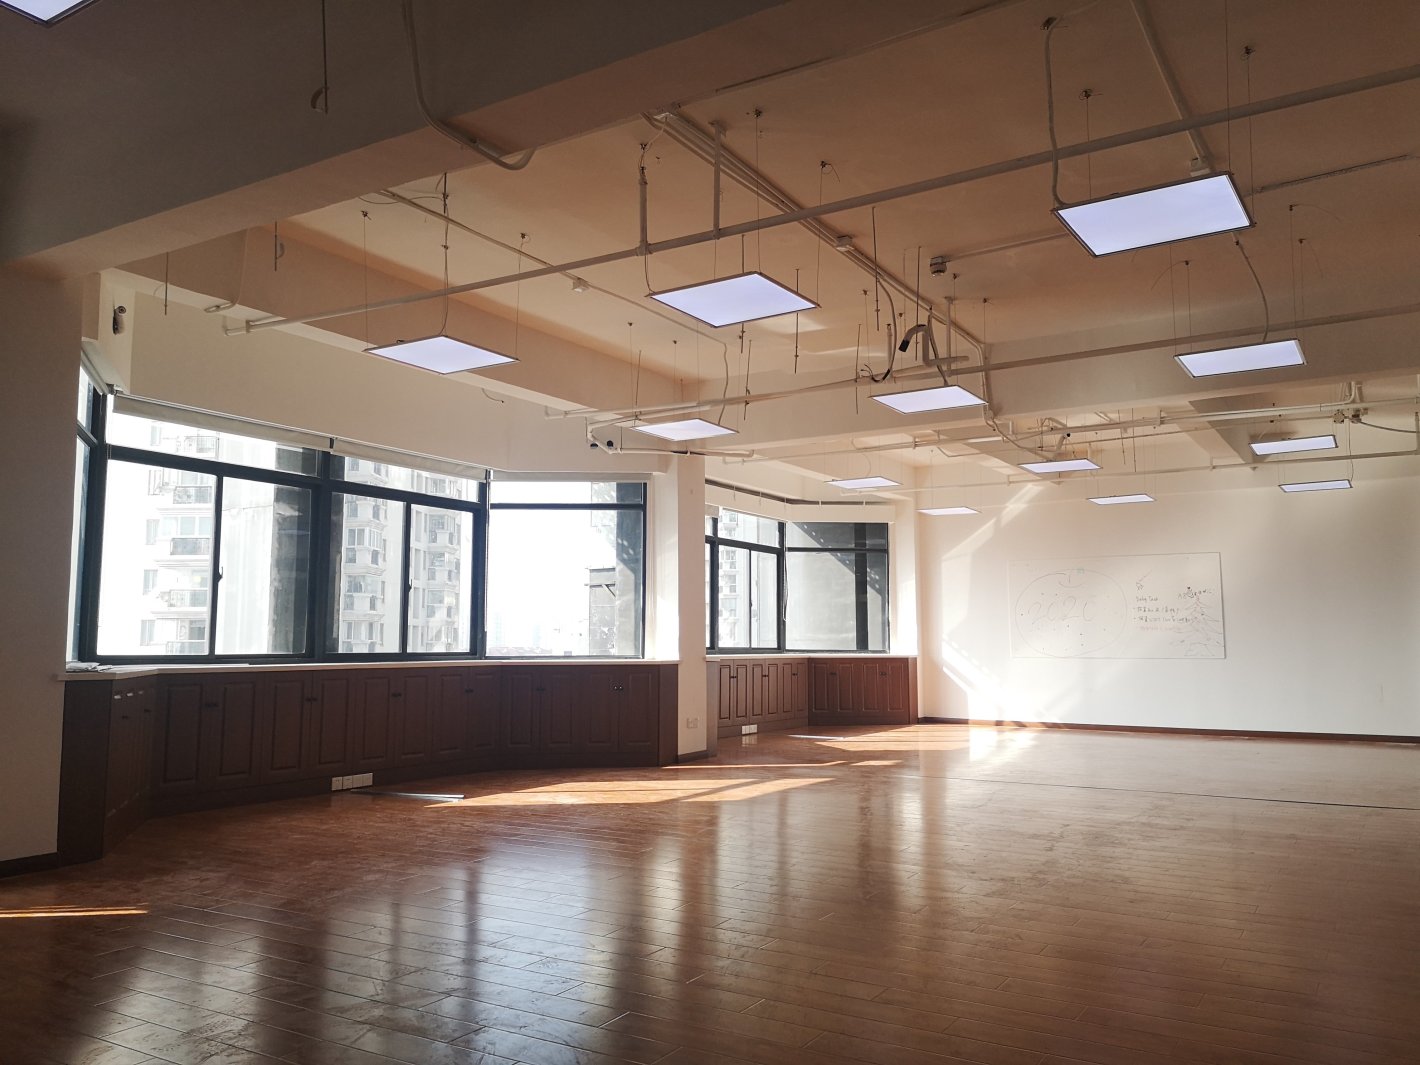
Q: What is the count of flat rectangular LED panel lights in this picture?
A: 13